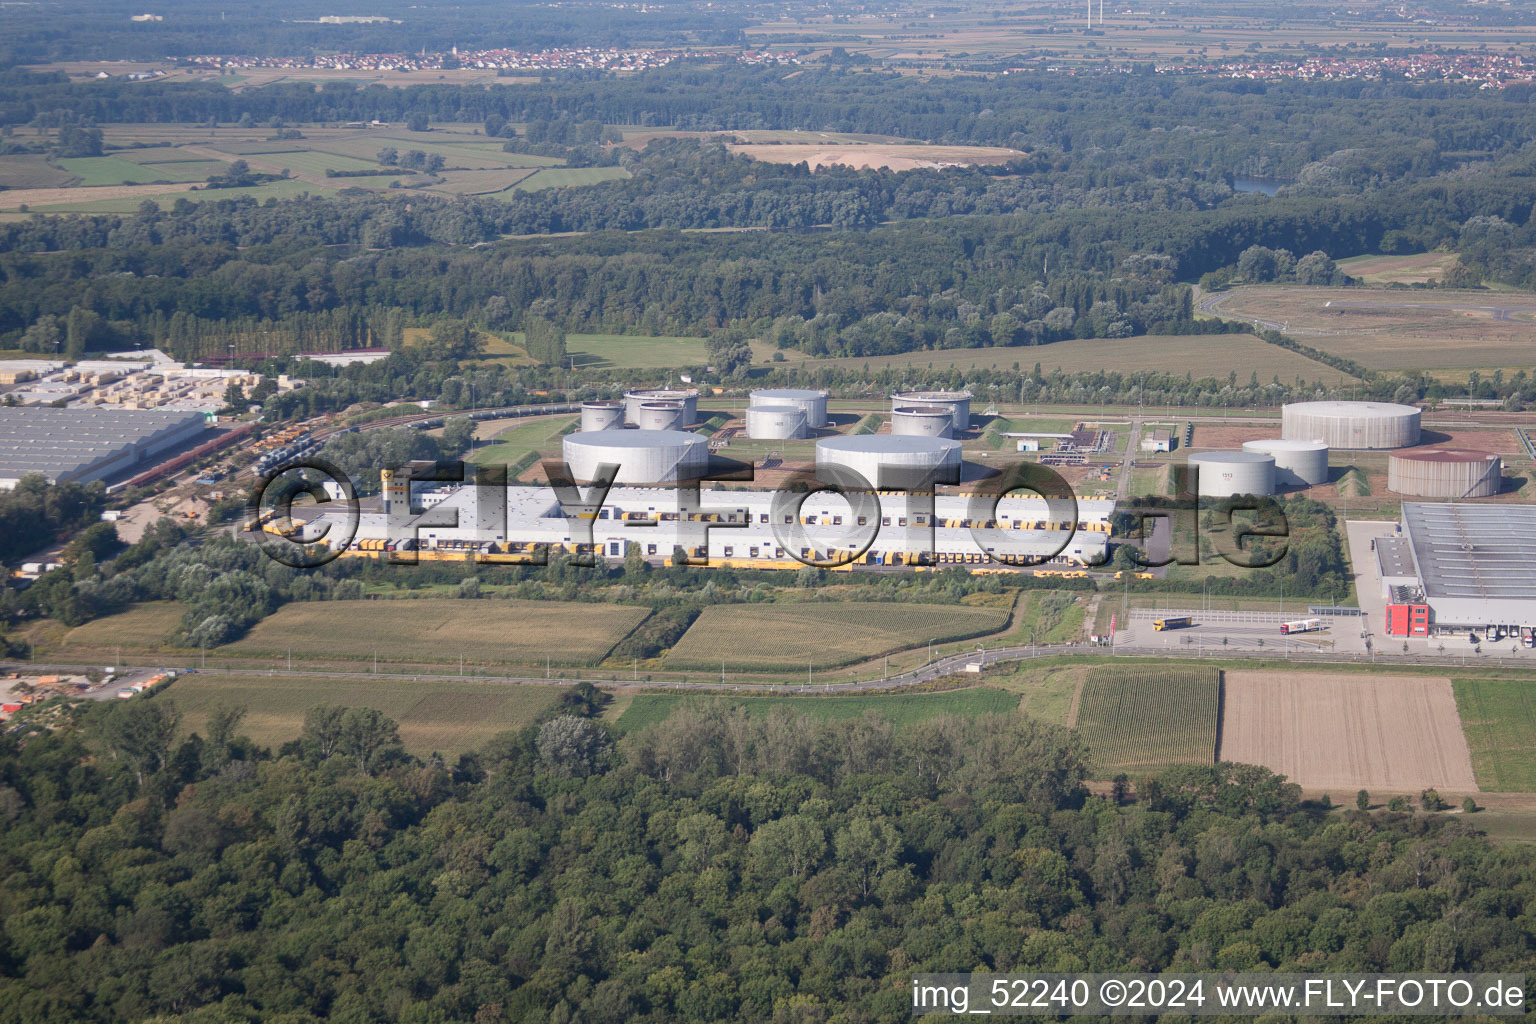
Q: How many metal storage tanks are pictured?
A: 13